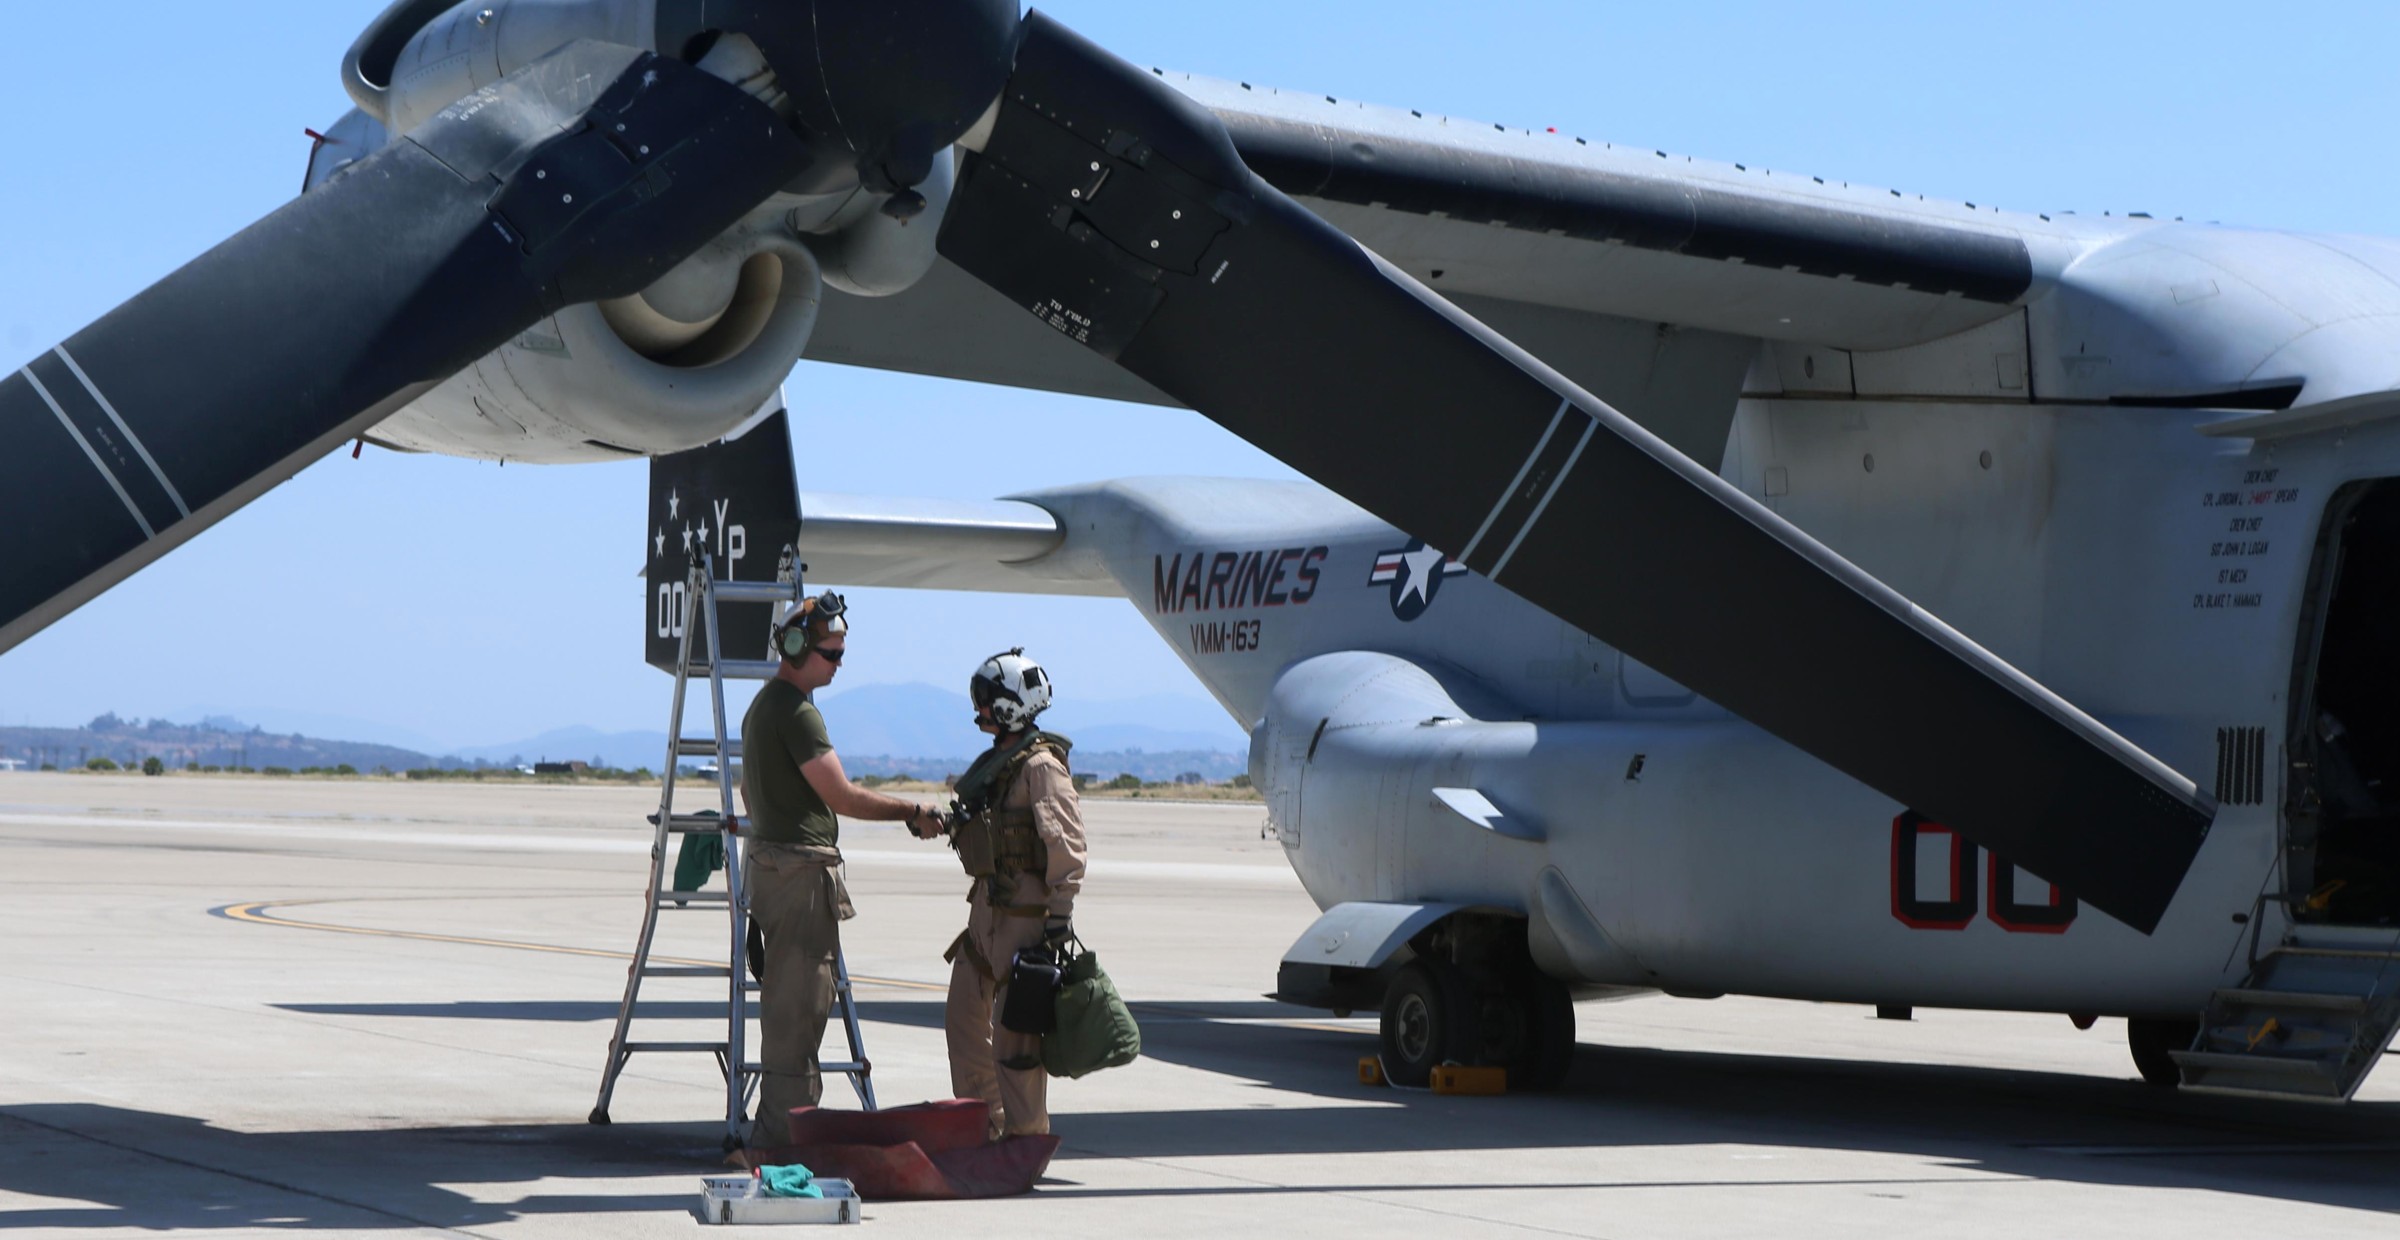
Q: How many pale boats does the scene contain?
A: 0